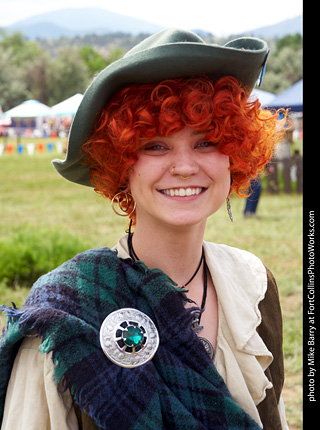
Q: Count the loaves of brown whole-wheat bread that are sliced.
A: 0